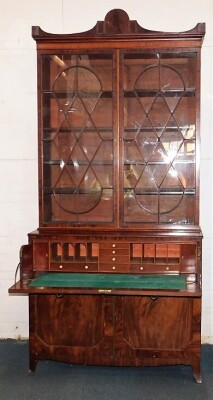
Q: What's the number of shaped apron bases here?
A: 1